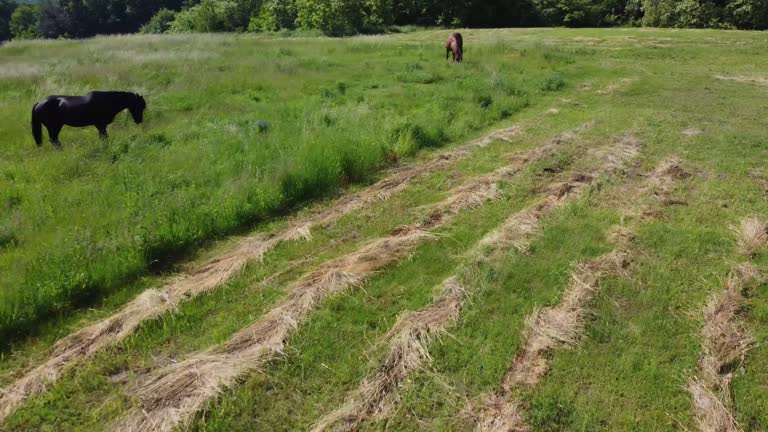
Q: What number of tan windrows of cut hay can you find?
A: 5